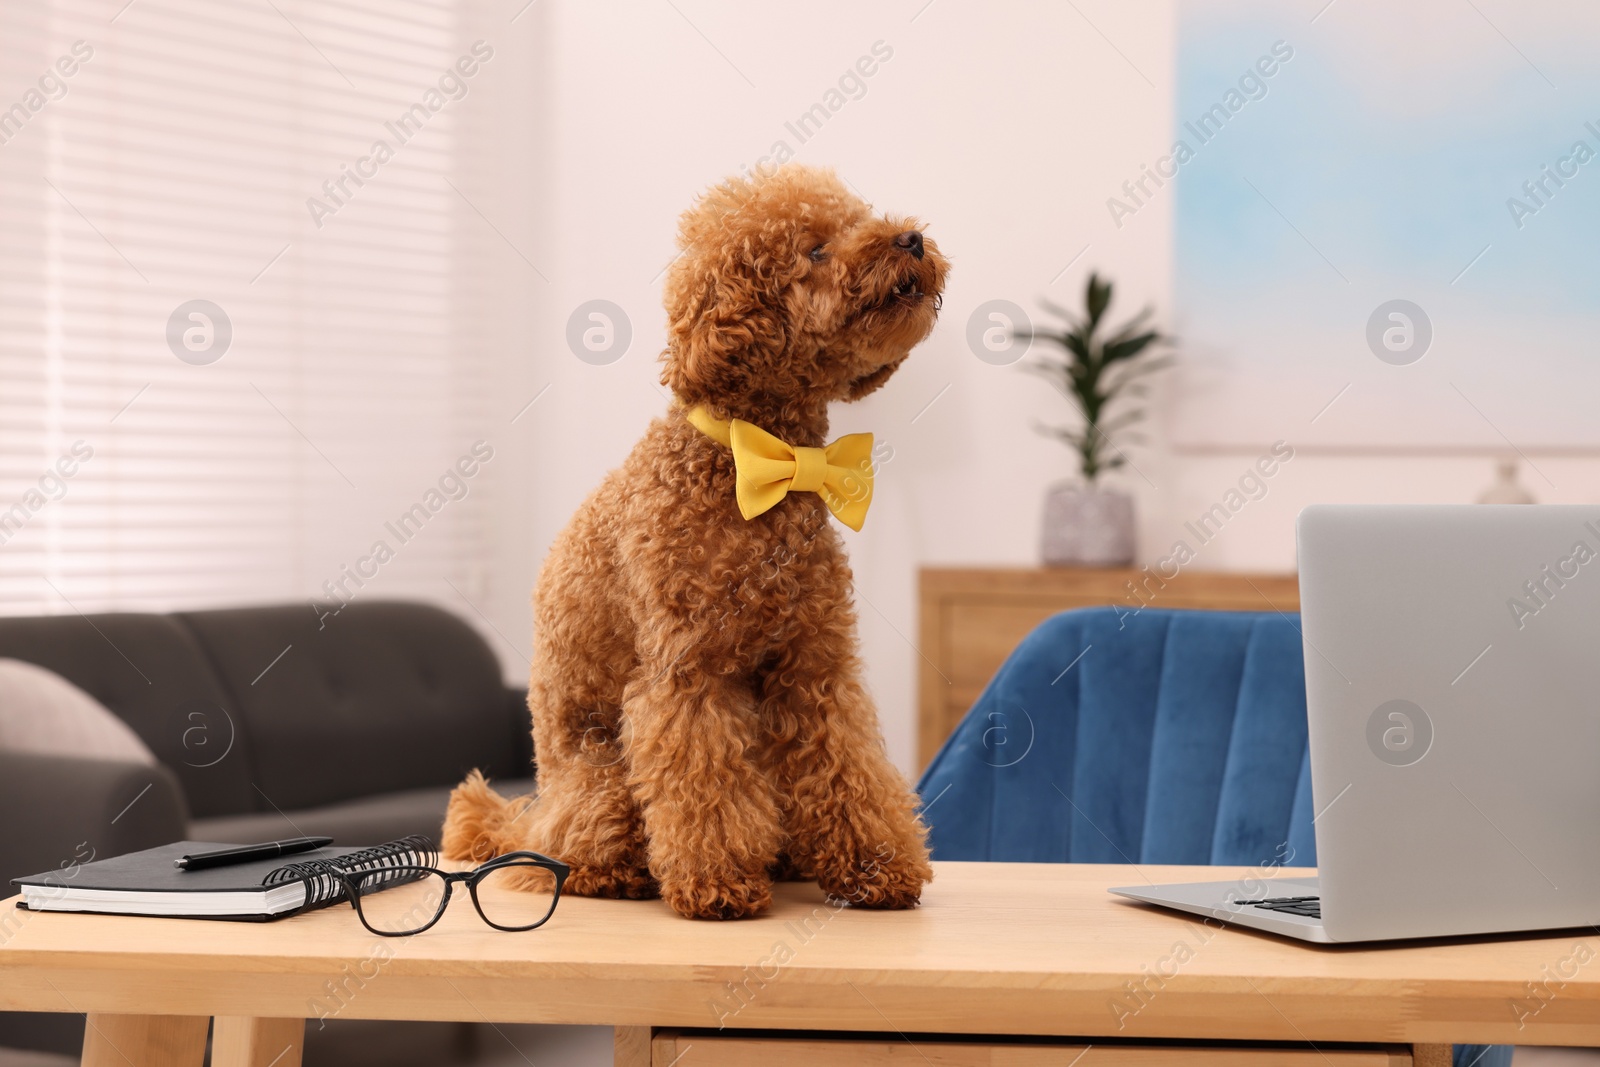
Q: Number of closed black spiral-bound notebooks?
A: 1